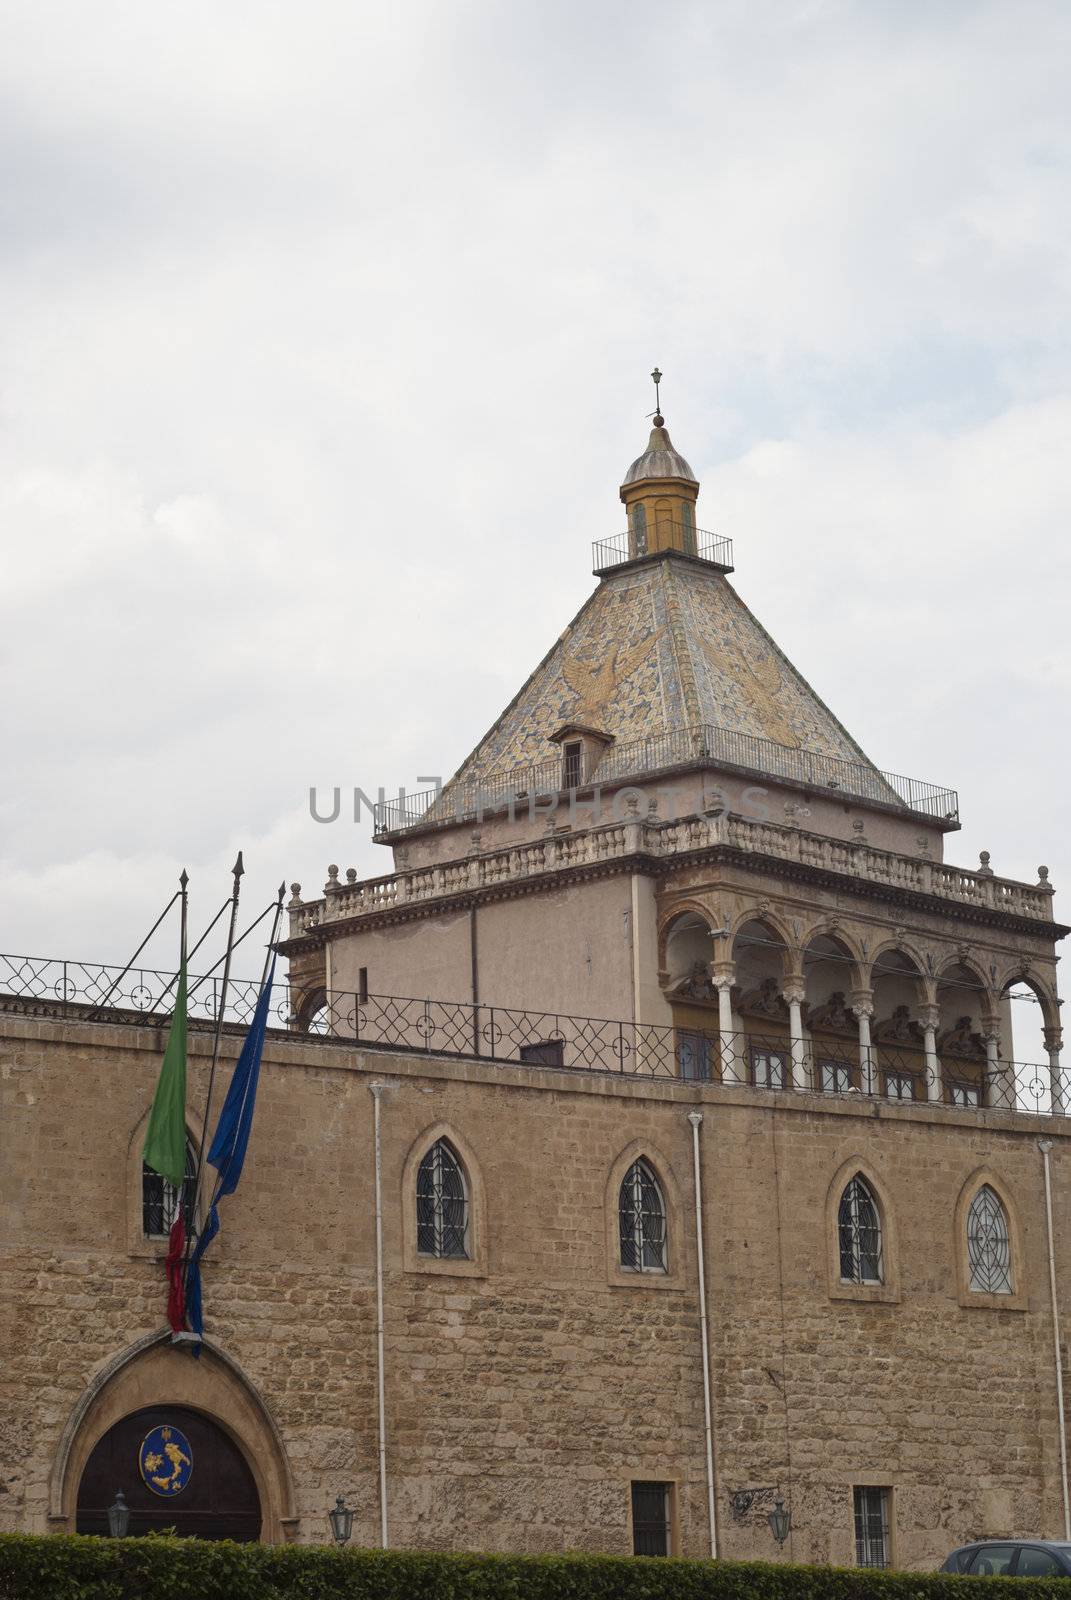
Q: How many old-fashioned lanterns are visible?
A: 3